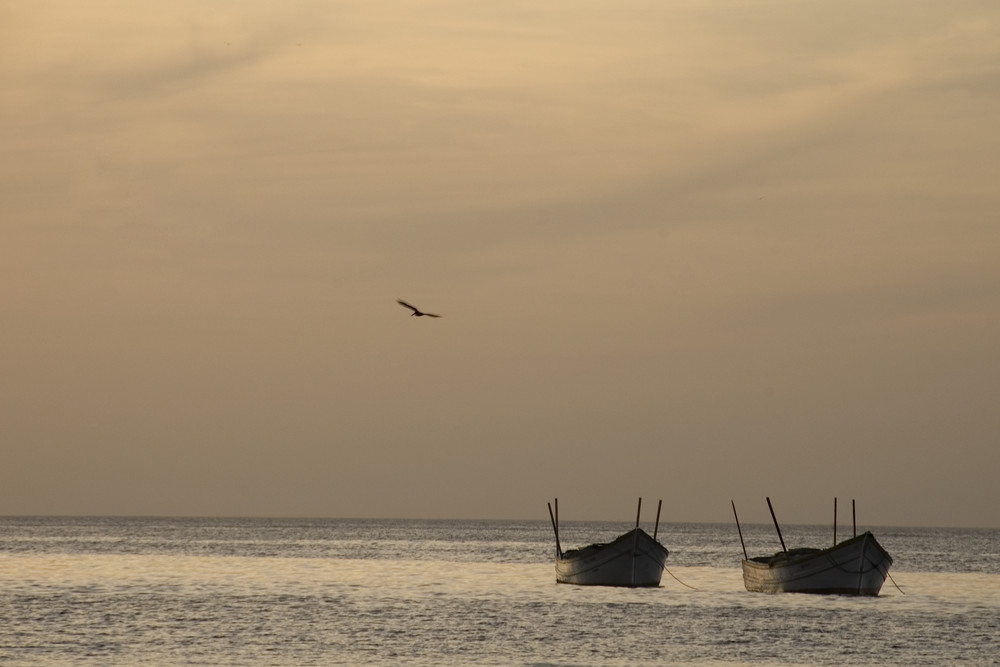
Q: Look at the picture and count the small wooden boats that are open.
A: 2